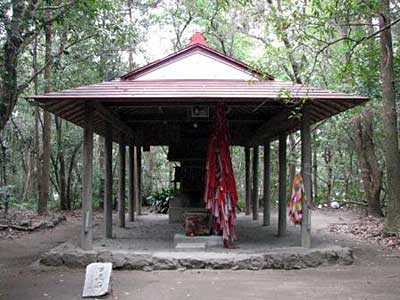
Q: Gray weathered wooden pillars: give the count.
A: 10